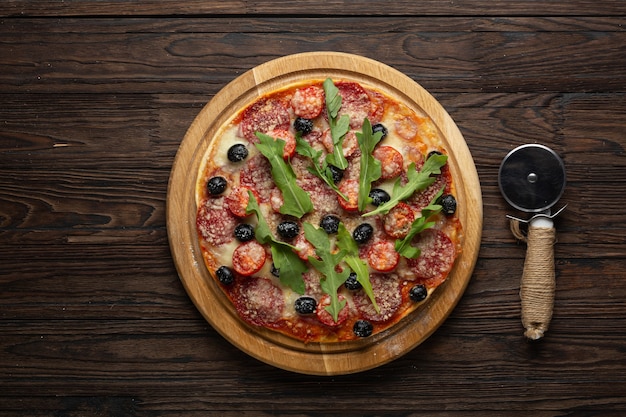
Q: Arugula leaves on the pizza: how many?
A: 10